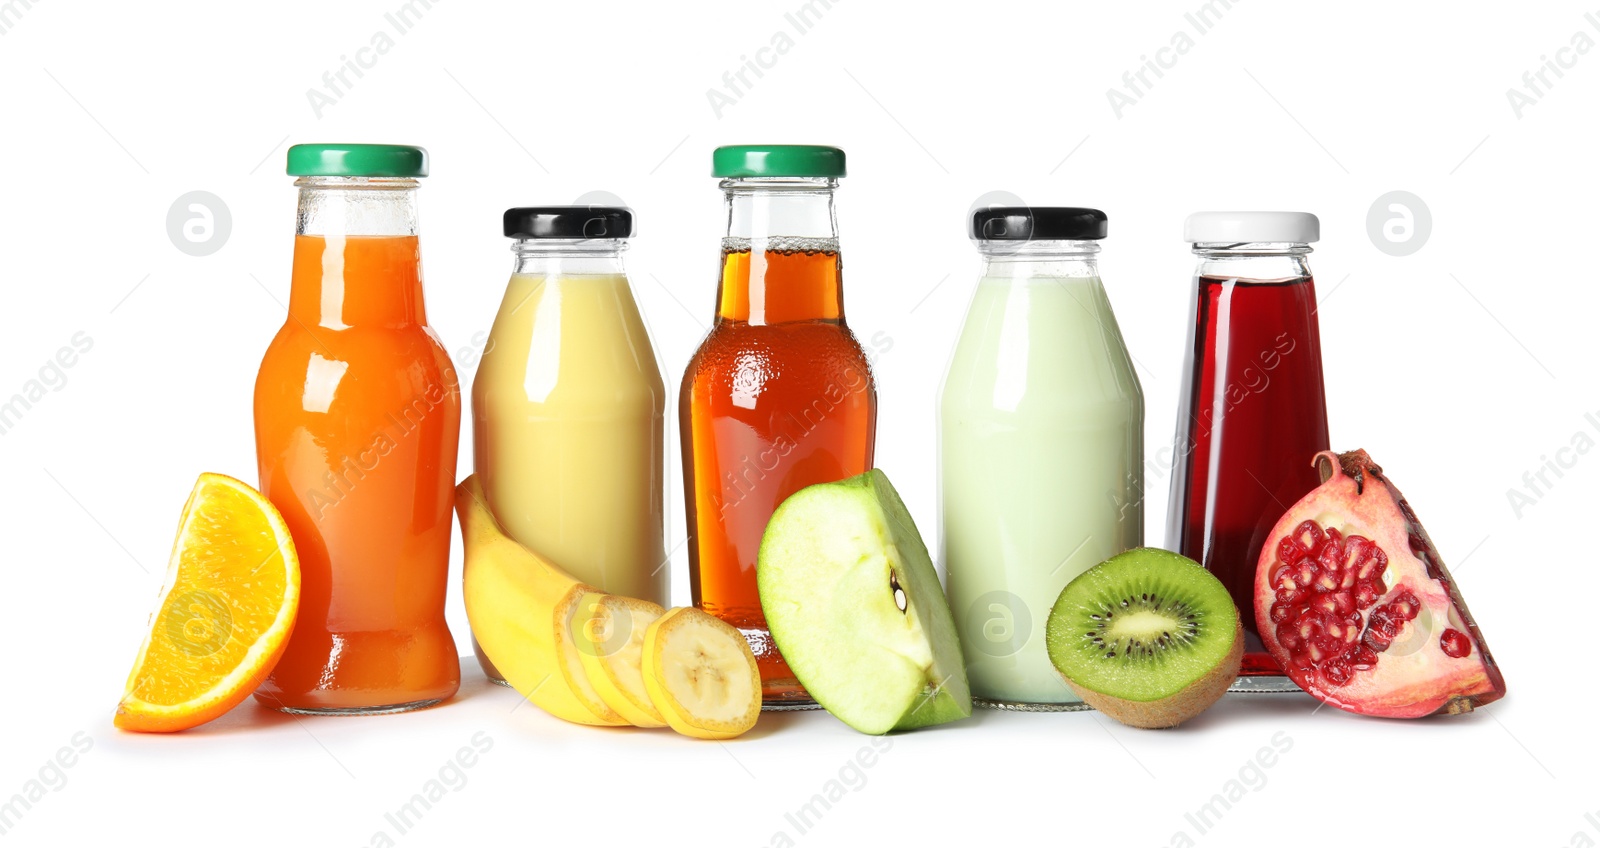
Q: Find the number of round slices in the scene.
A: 2